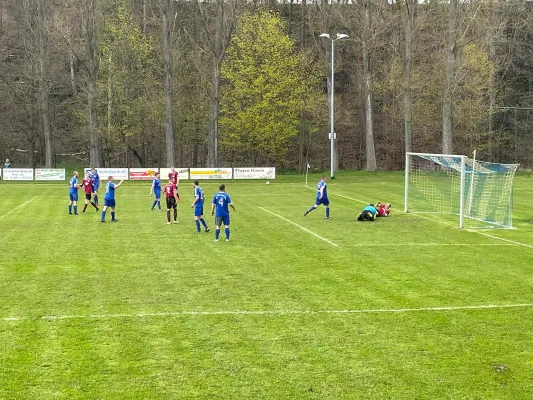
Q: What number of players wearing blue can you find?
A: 7